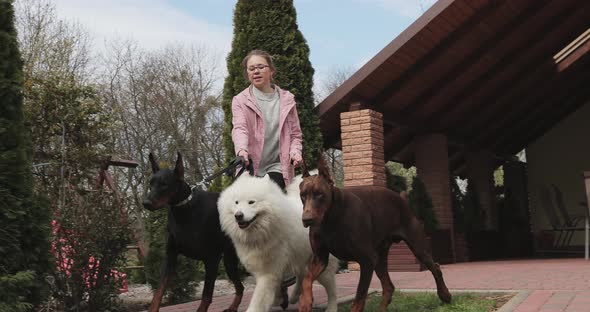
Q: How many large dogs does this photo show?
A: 3